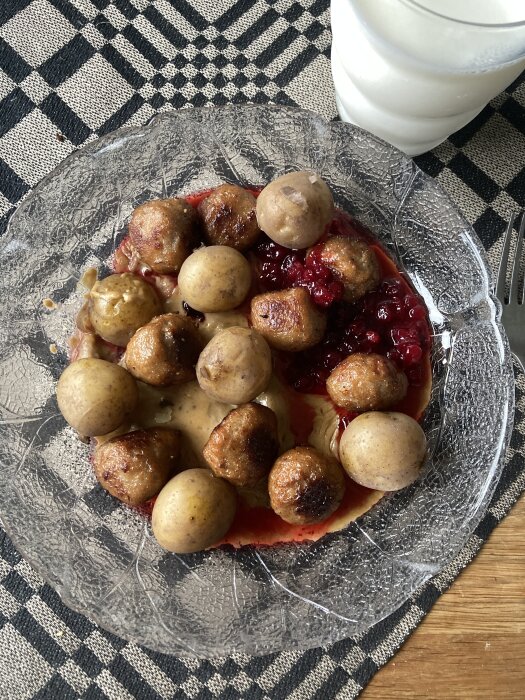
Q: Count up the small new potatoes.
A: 7